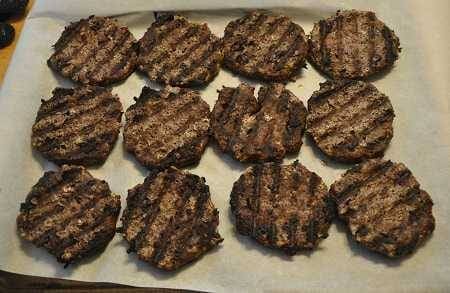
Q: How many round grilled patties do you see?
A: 12